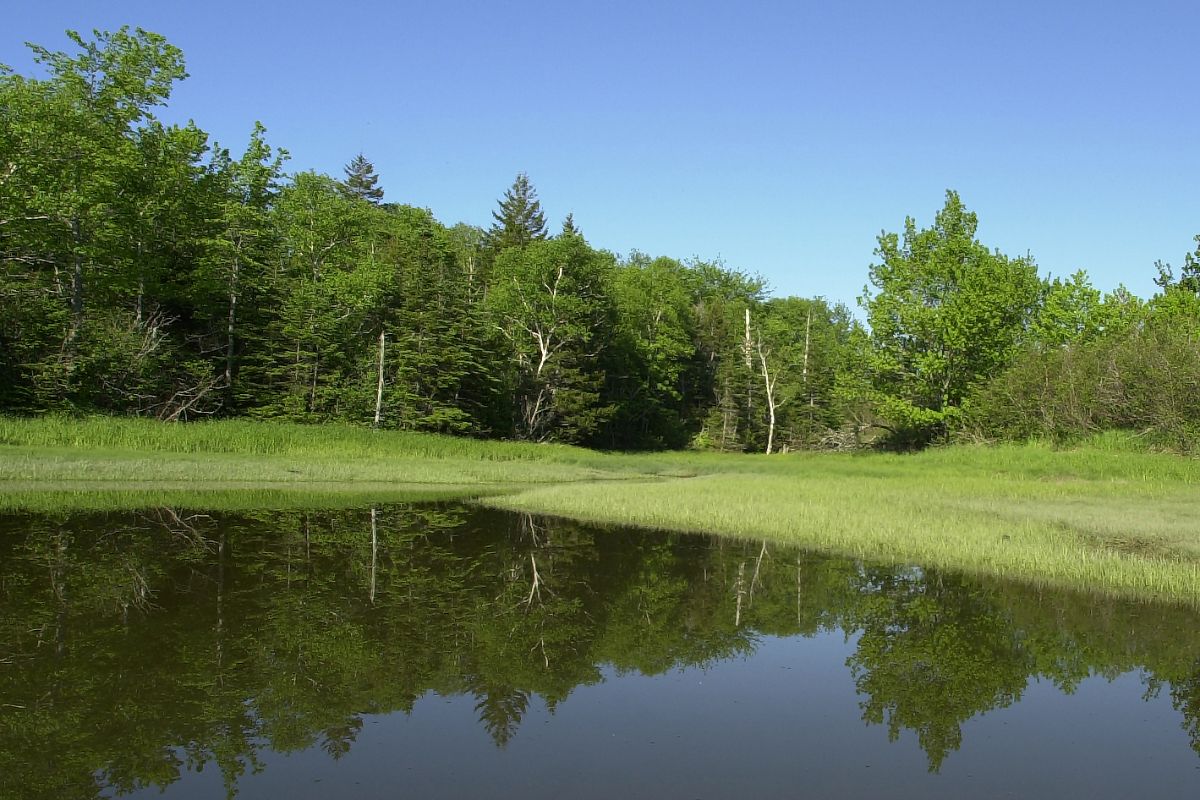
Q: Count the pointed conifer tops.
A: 3